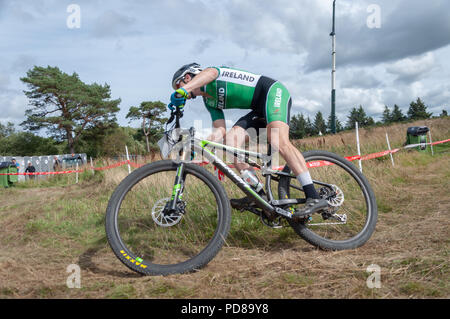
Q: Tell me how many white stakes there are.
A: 6